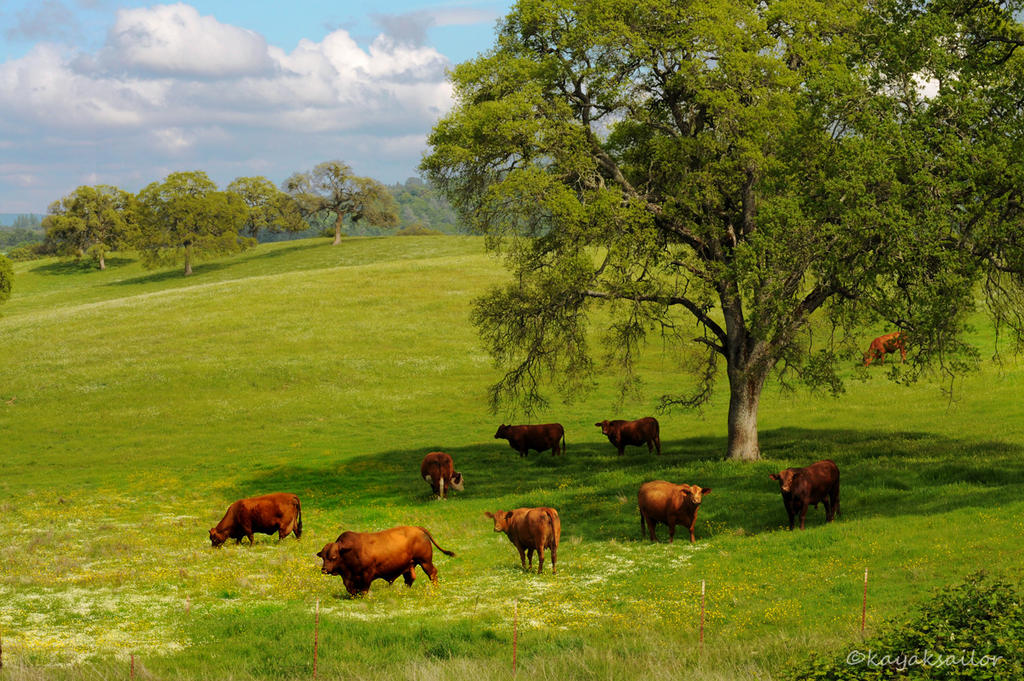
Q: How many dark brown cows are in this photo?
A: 3